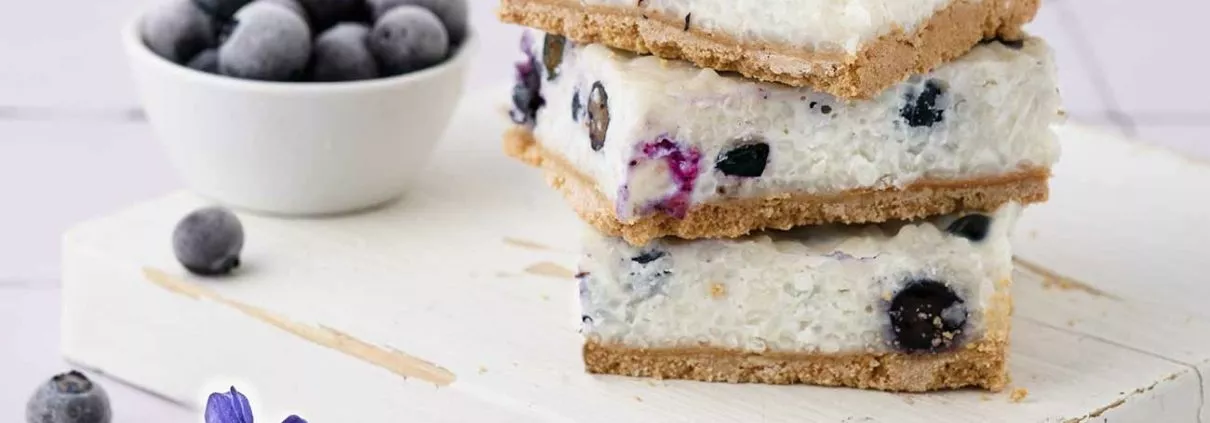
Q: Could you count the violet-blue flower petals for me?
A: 2